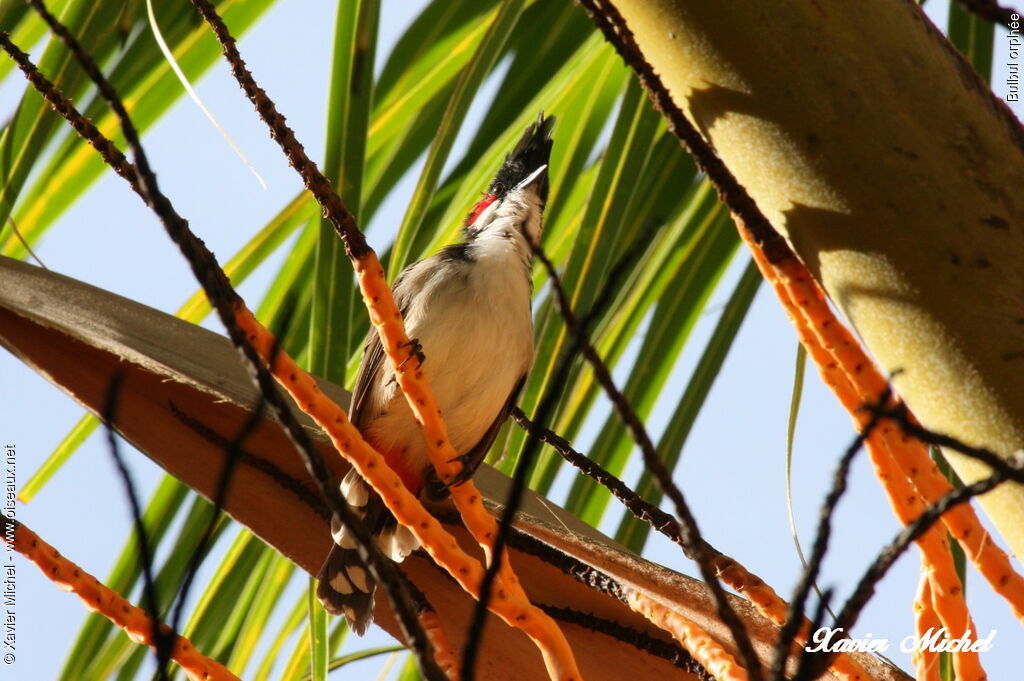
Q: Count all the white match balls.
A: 0